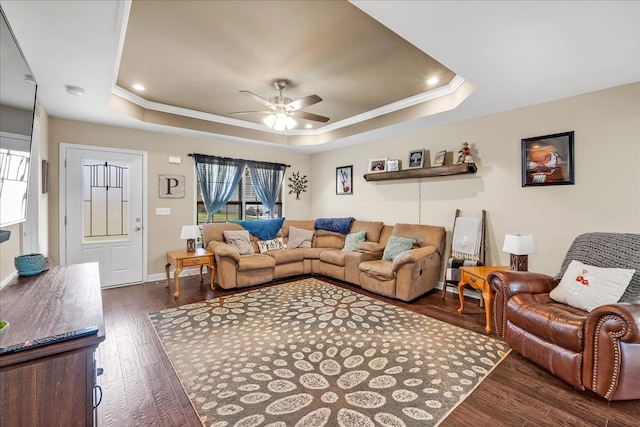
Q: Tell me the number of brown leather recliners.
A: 1